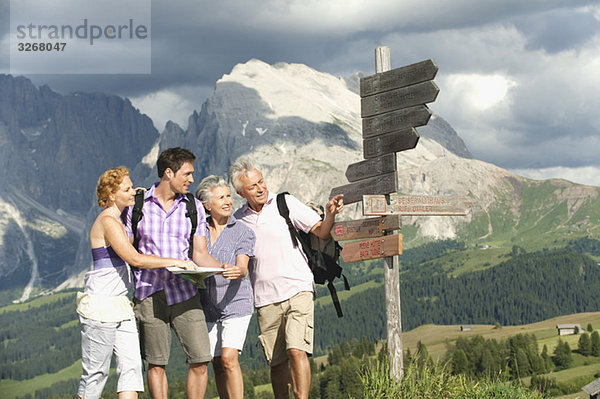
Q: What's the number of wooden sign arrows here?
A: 9